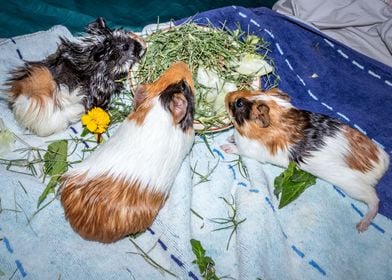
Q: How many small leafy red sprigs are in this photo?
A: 0